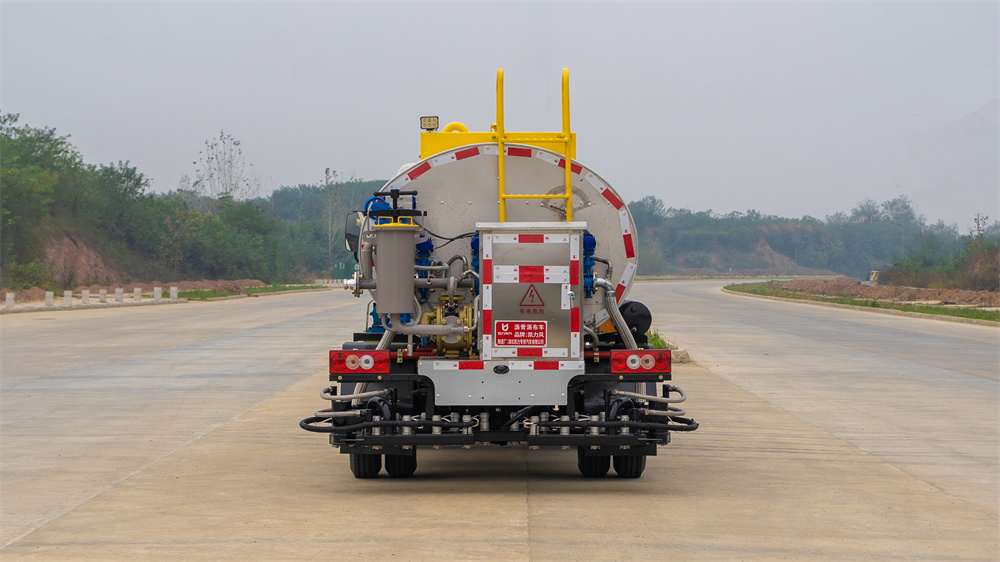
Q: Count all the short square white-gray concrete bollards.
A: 9